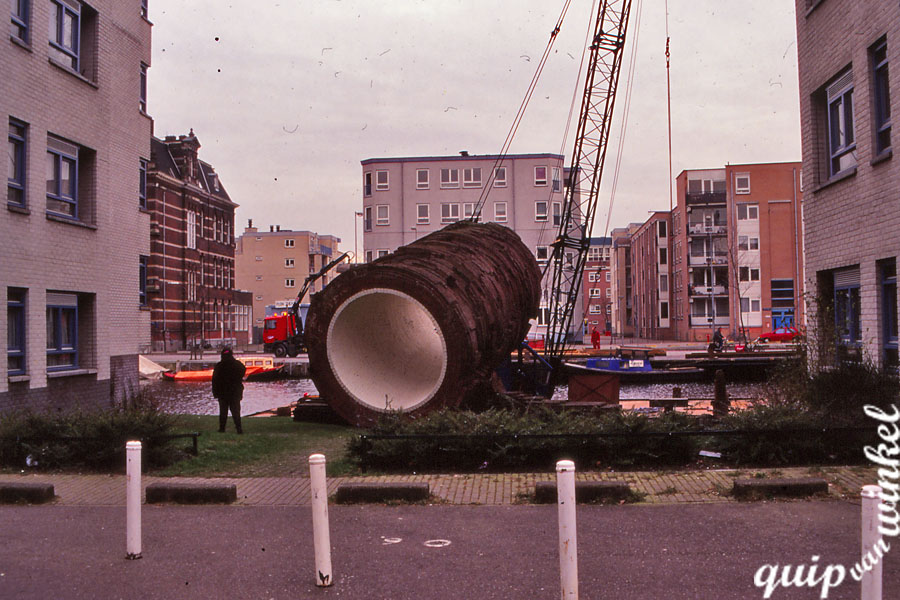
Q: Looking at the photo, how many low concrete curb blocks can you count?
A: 5